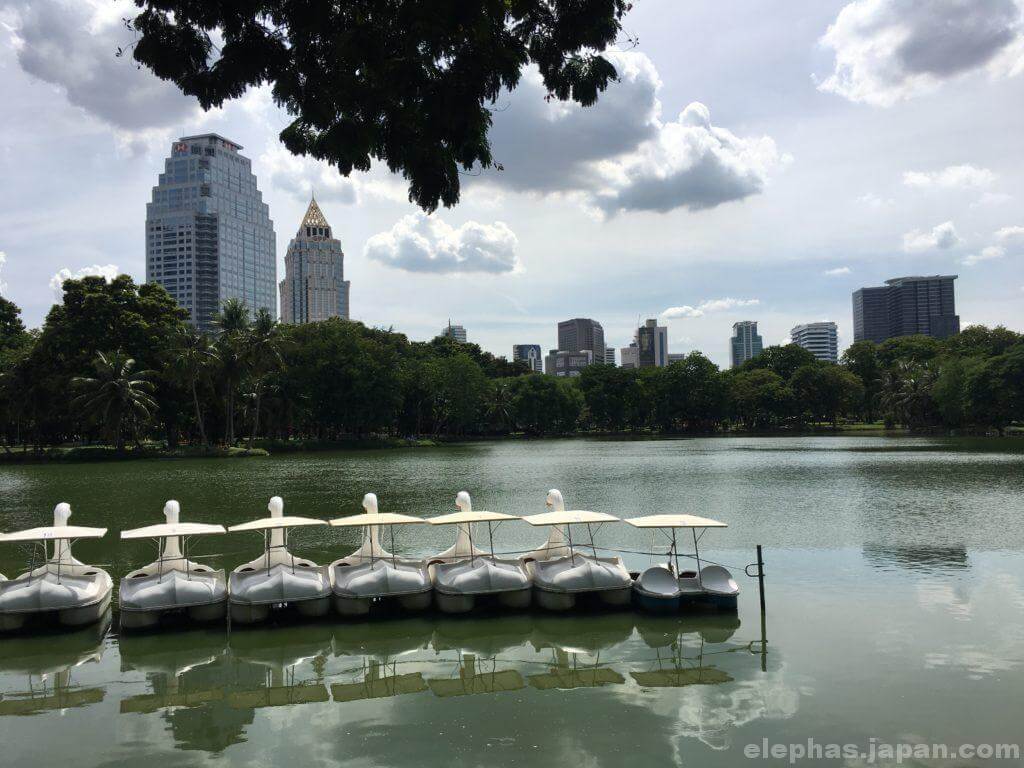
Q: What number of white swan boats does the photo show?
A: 6